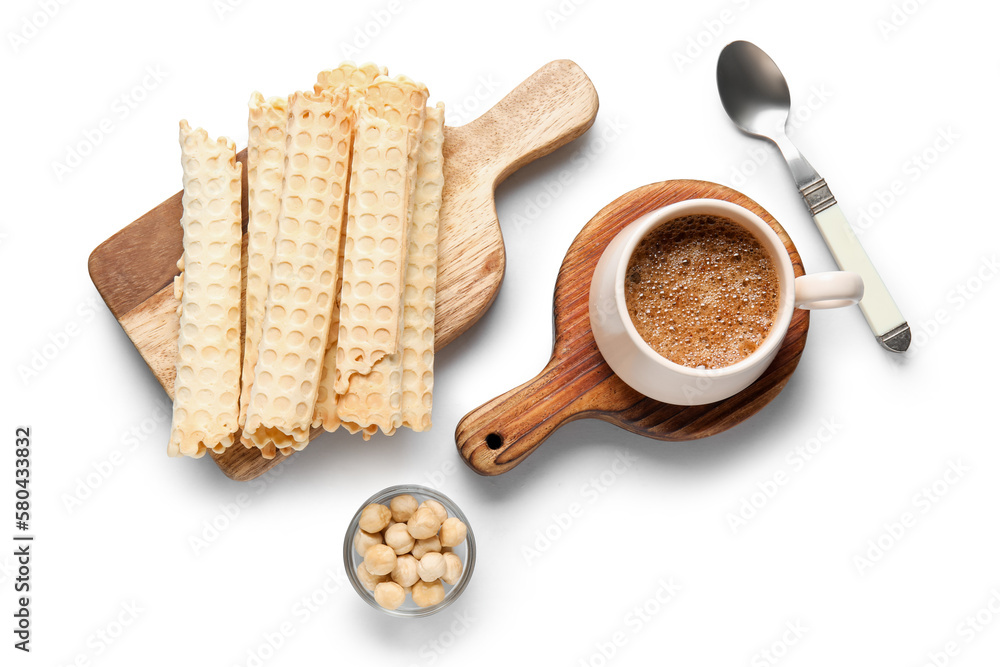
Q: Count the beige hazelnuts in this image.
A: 15